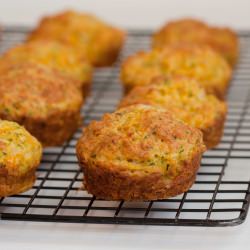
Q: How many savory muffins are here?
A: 8